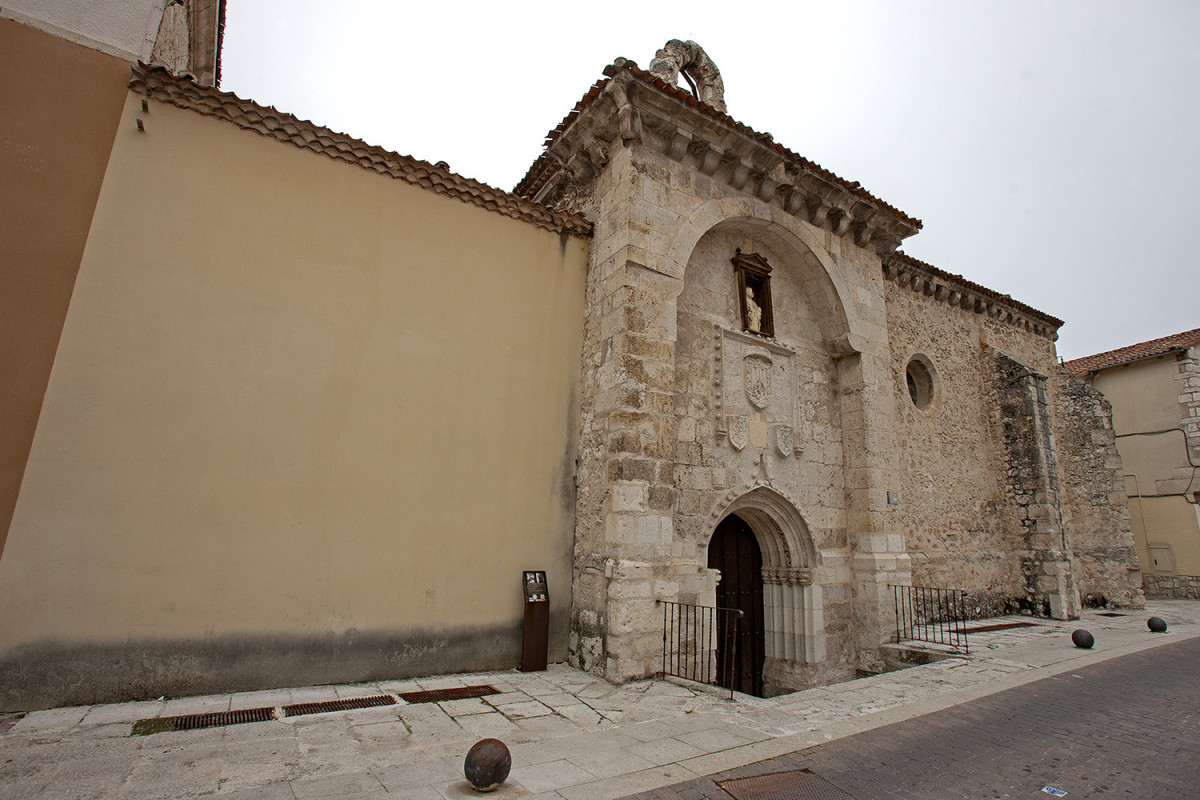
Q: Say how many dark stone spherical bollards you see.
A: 3